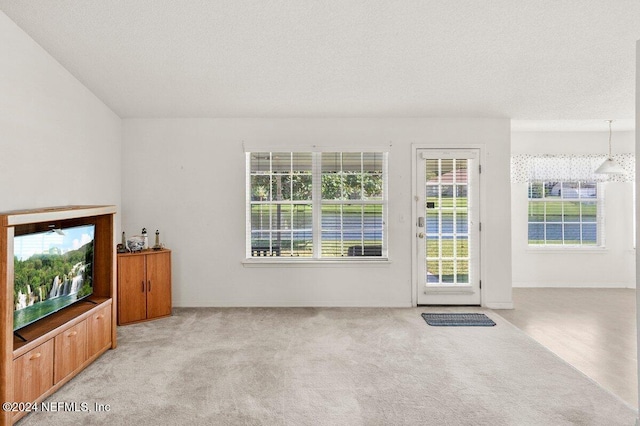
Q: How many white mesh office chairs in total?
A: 0